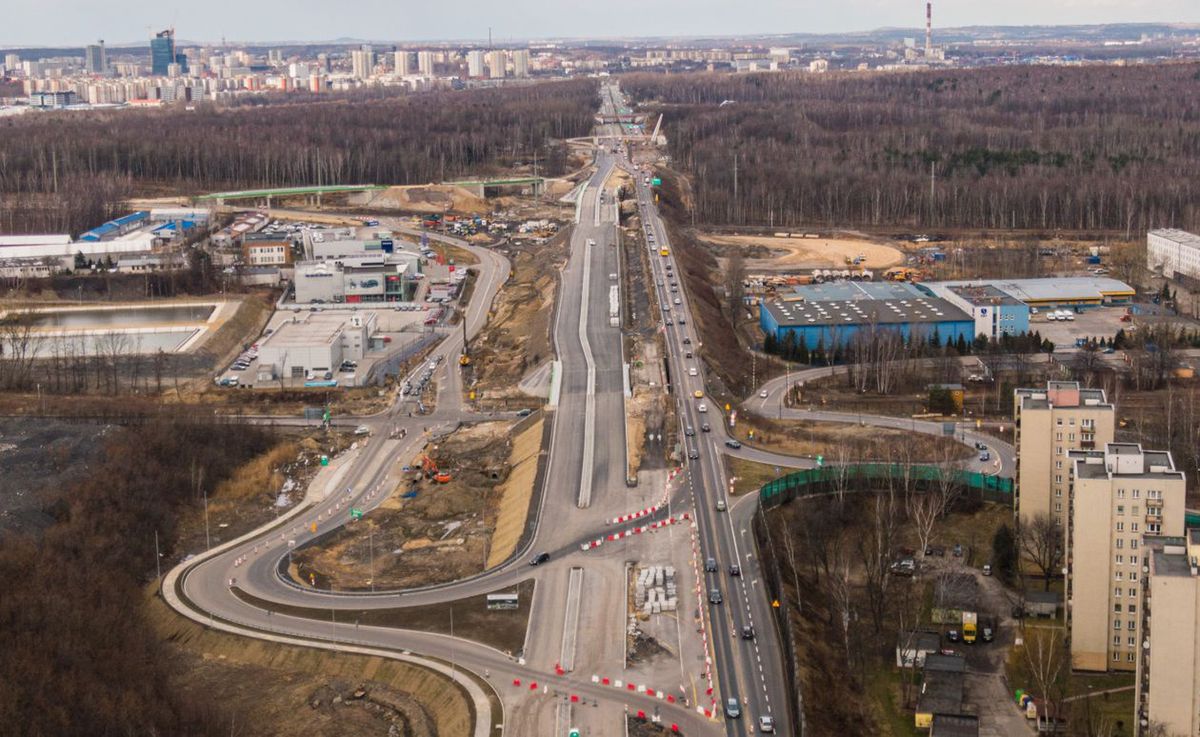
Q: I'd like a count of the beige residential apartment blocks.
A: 3